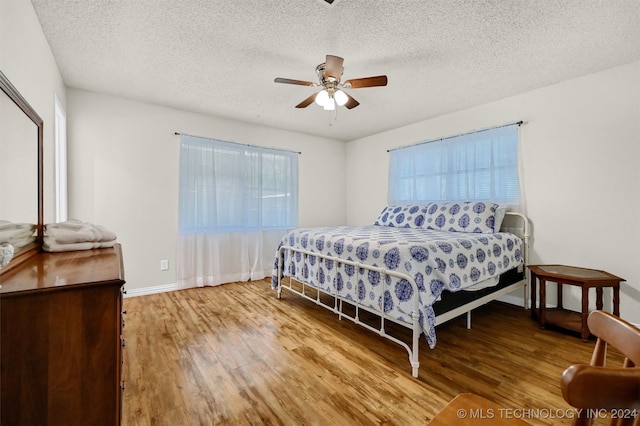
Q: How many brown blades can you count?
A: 5